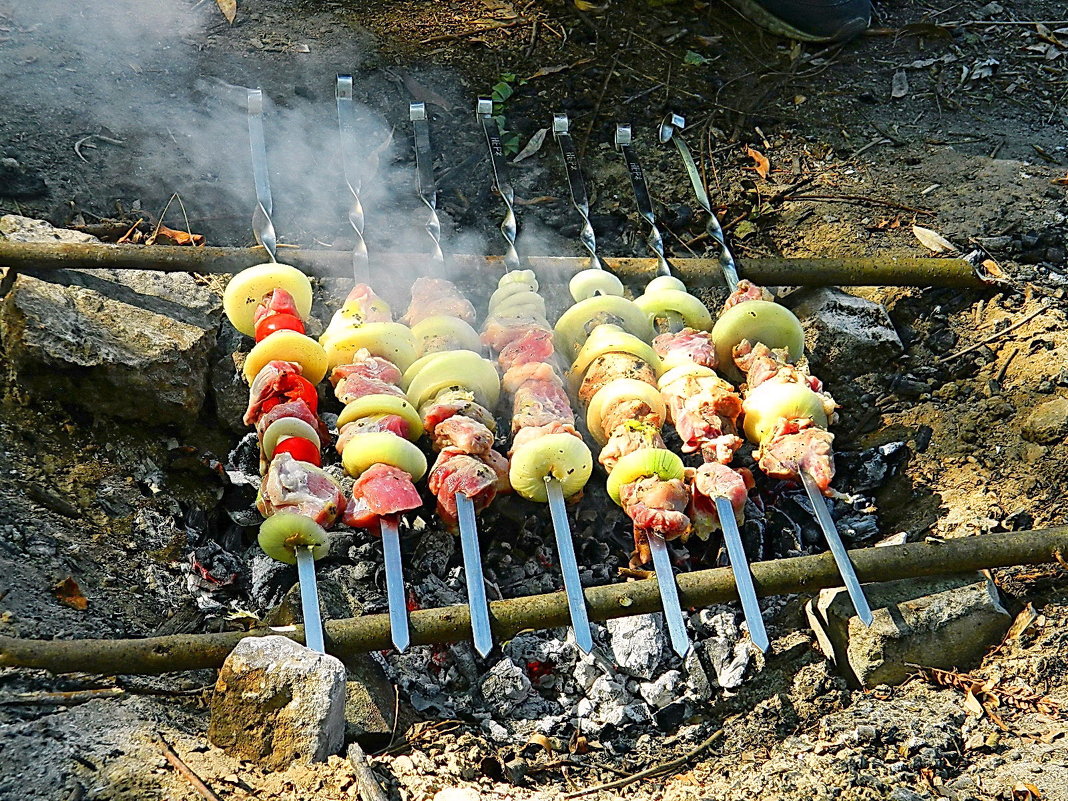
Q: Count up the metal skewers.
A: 7